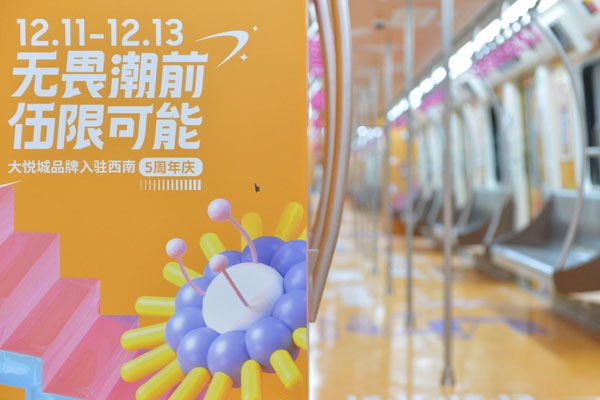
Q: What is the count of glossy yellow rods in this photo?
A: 14